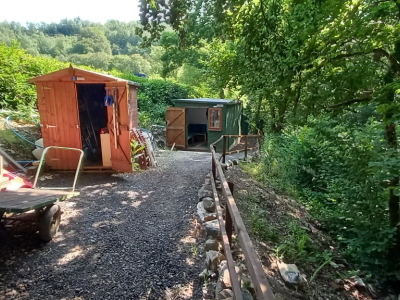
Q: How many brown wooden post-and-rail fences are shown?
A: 1